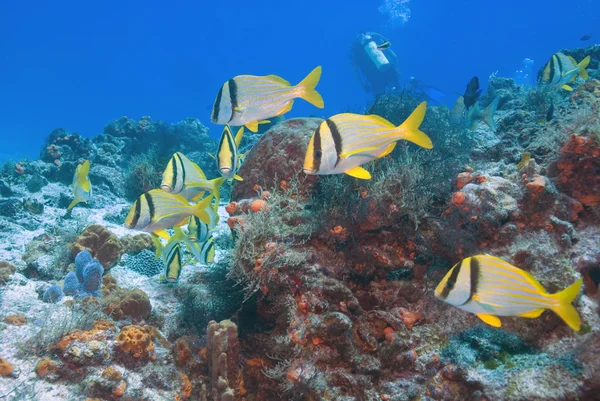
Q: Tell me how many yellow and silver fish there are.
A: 11